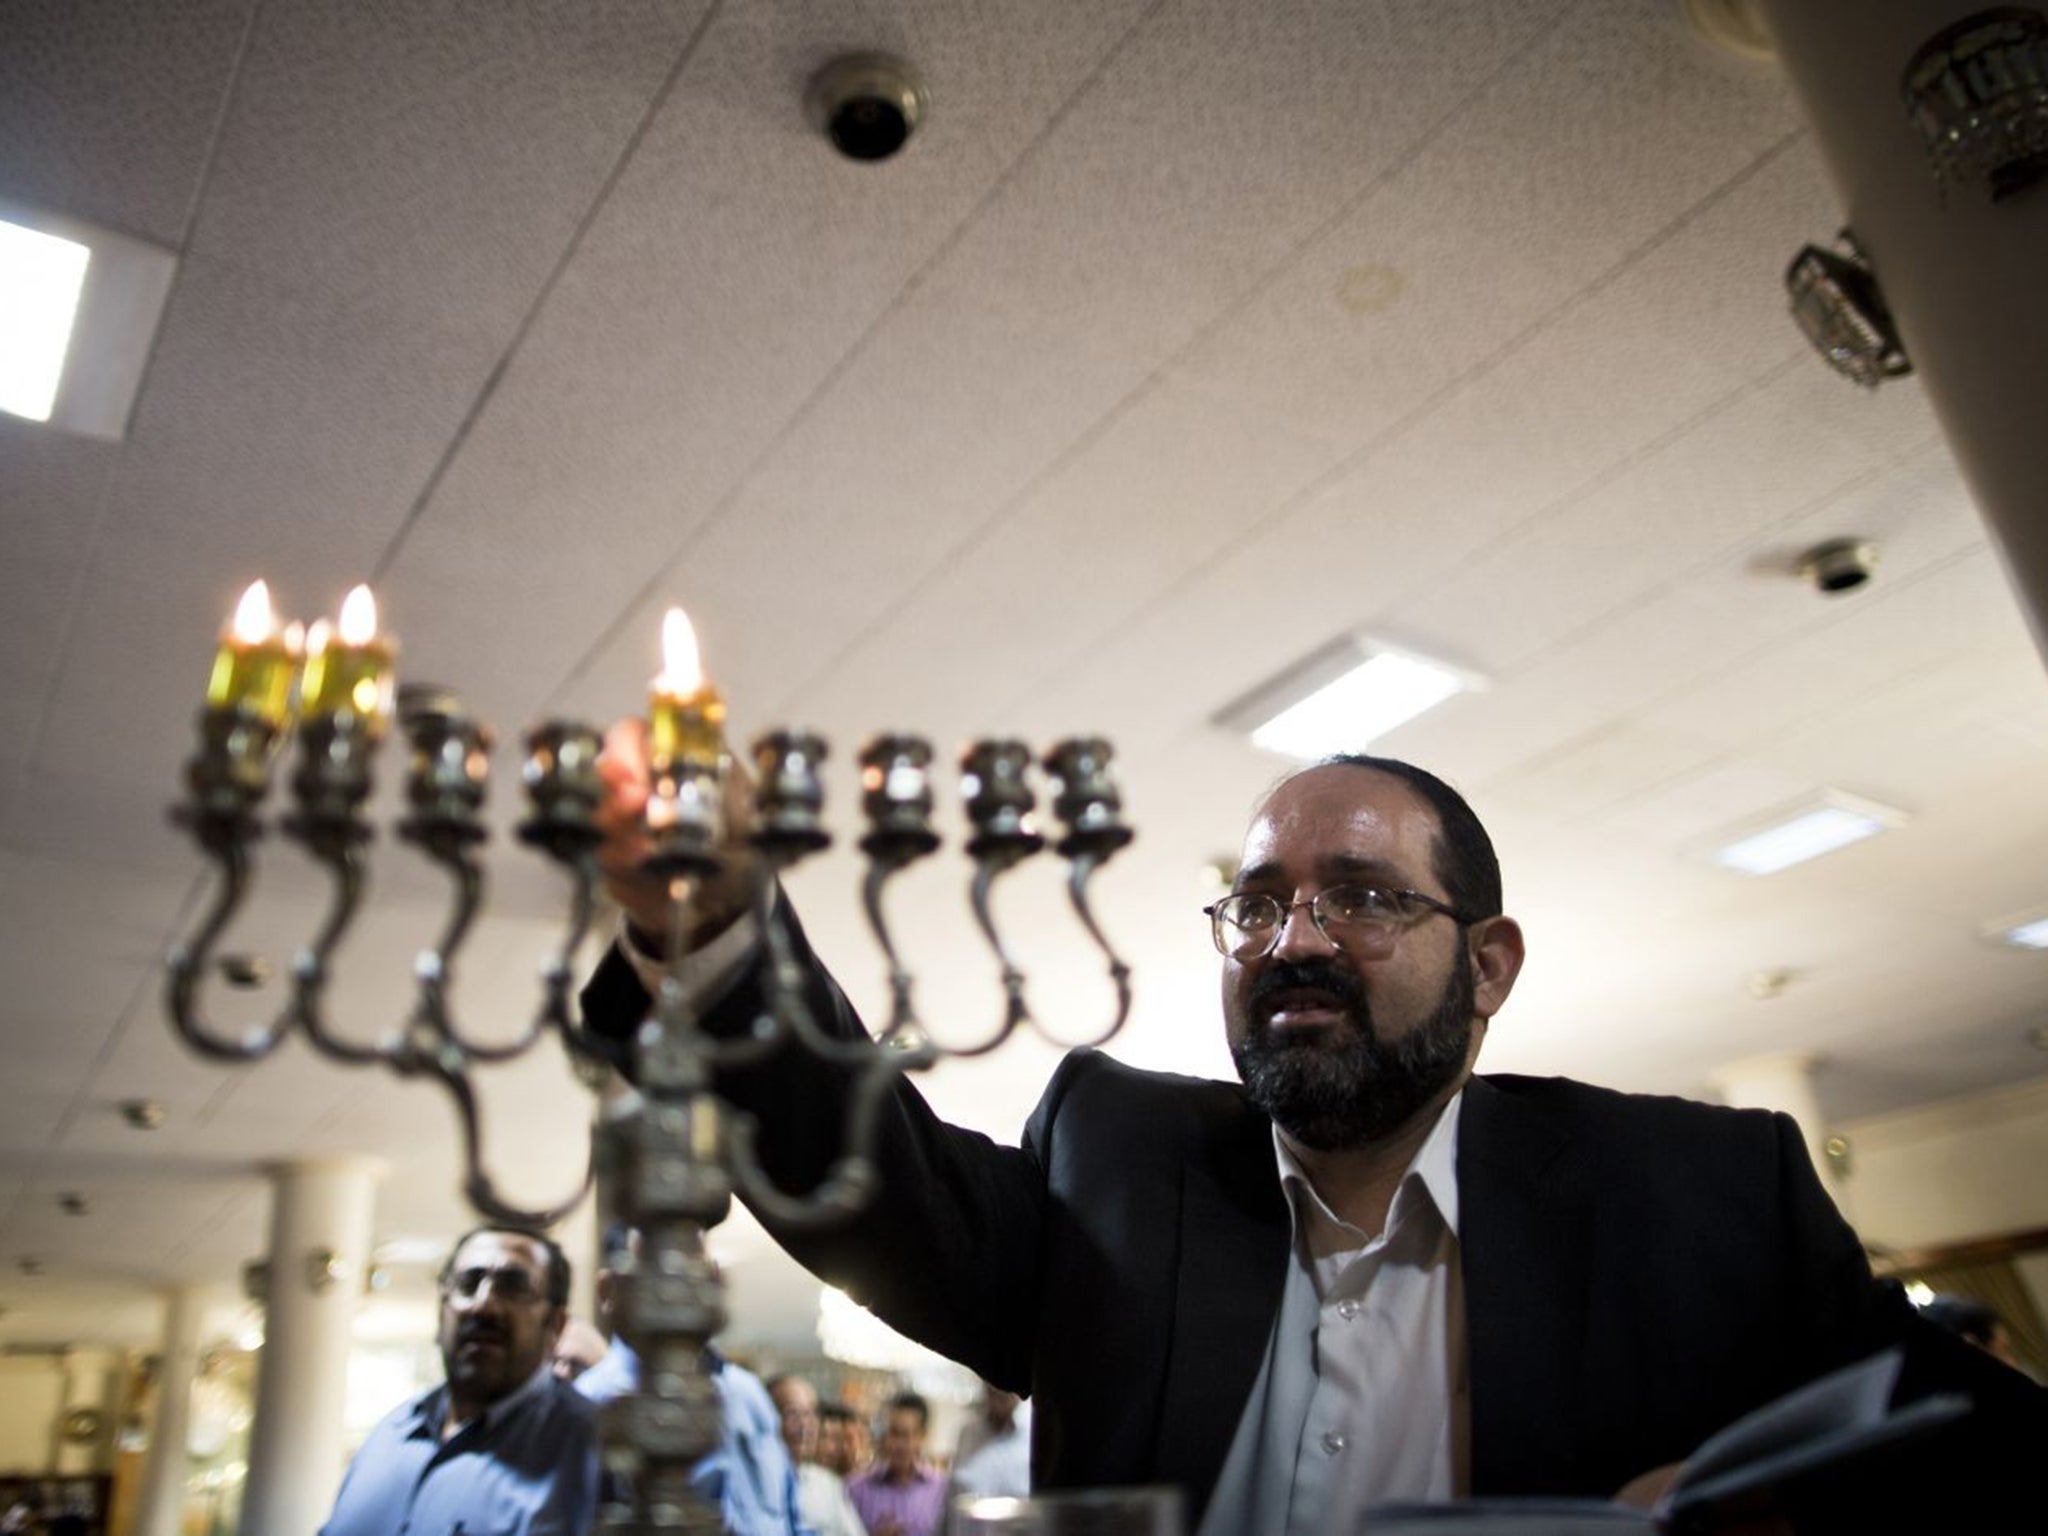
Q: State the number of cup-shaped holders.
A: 9